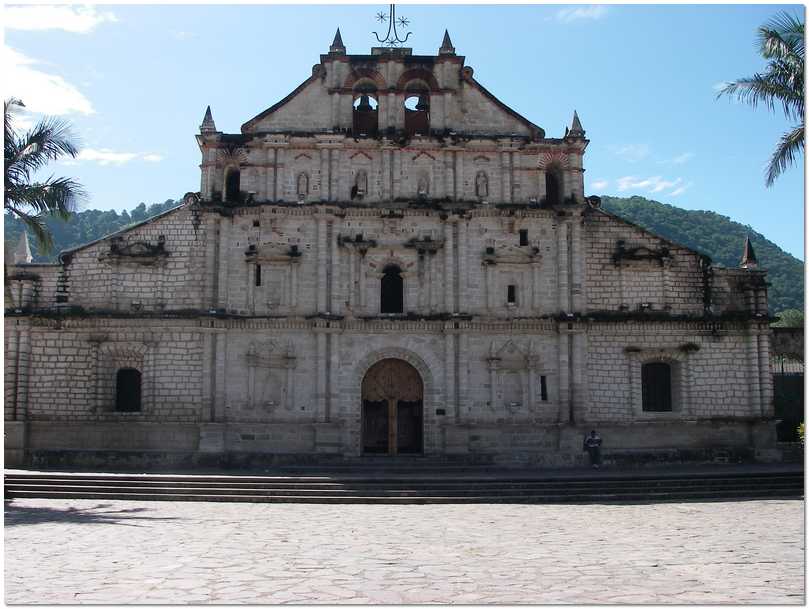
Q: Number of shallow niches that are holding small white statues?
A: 4